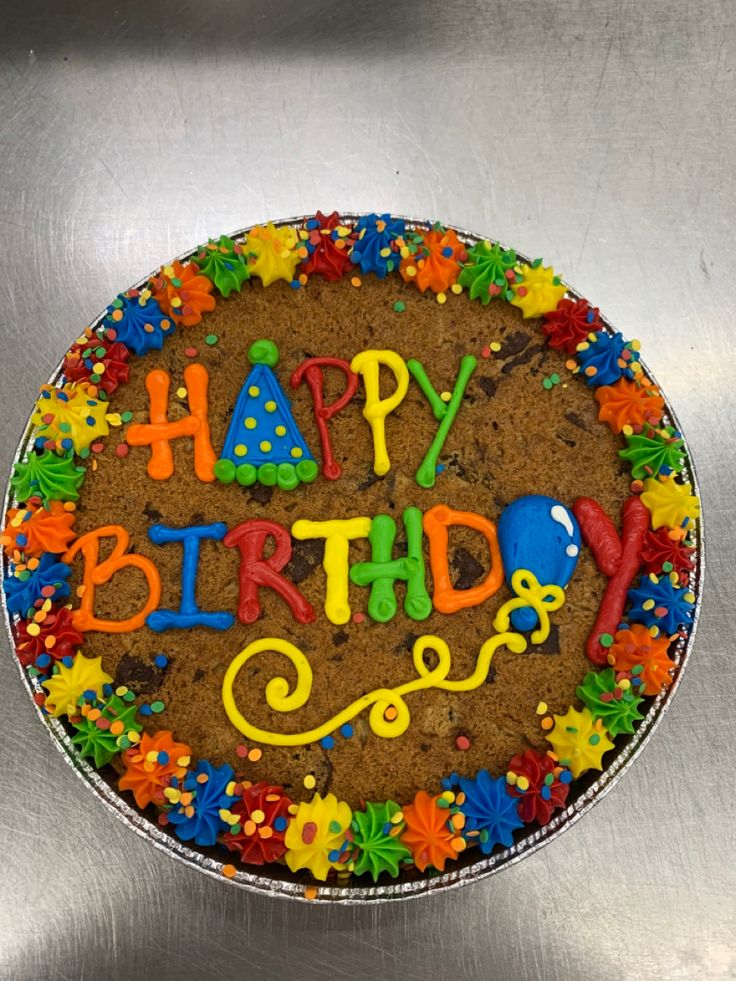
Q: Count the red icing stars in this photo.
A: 7